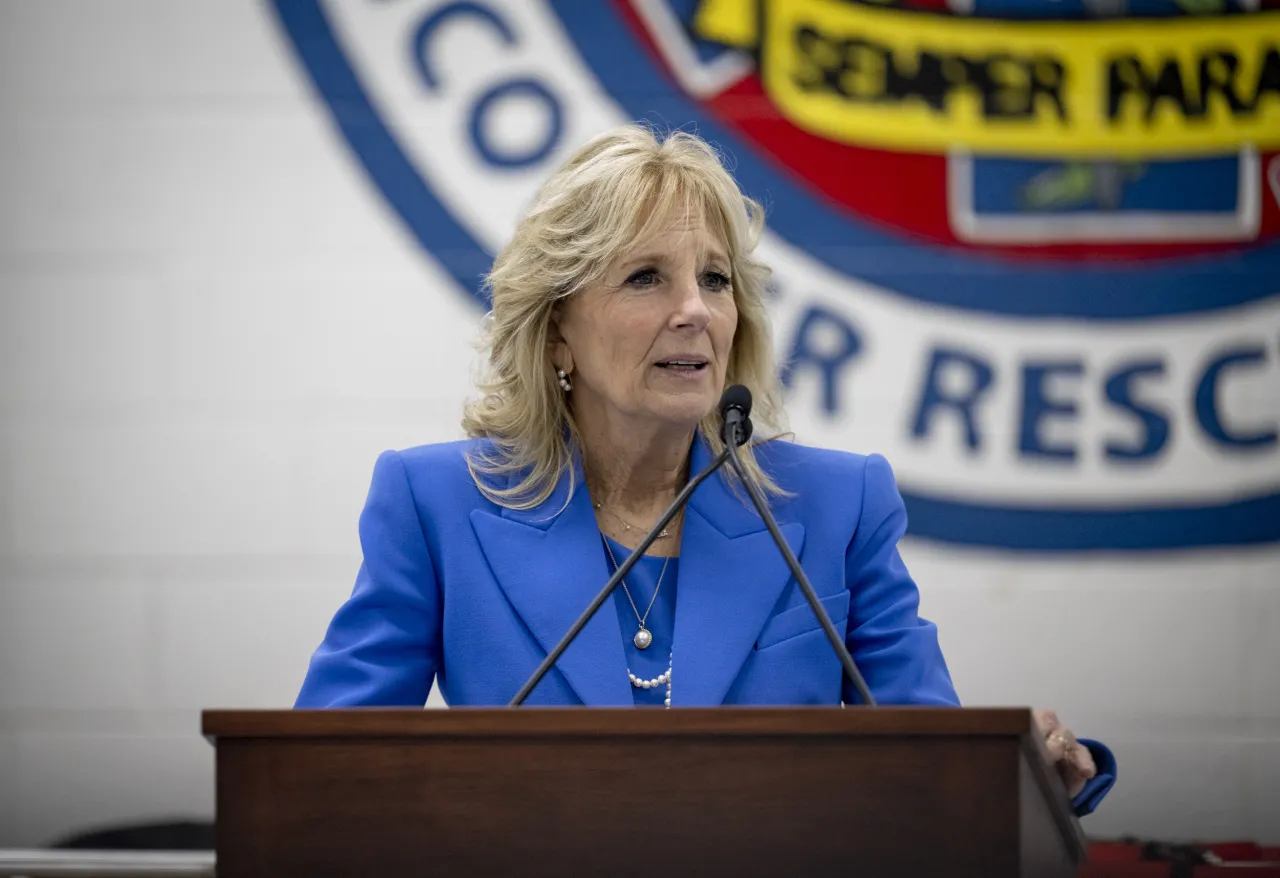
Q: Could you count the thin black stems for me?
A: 2